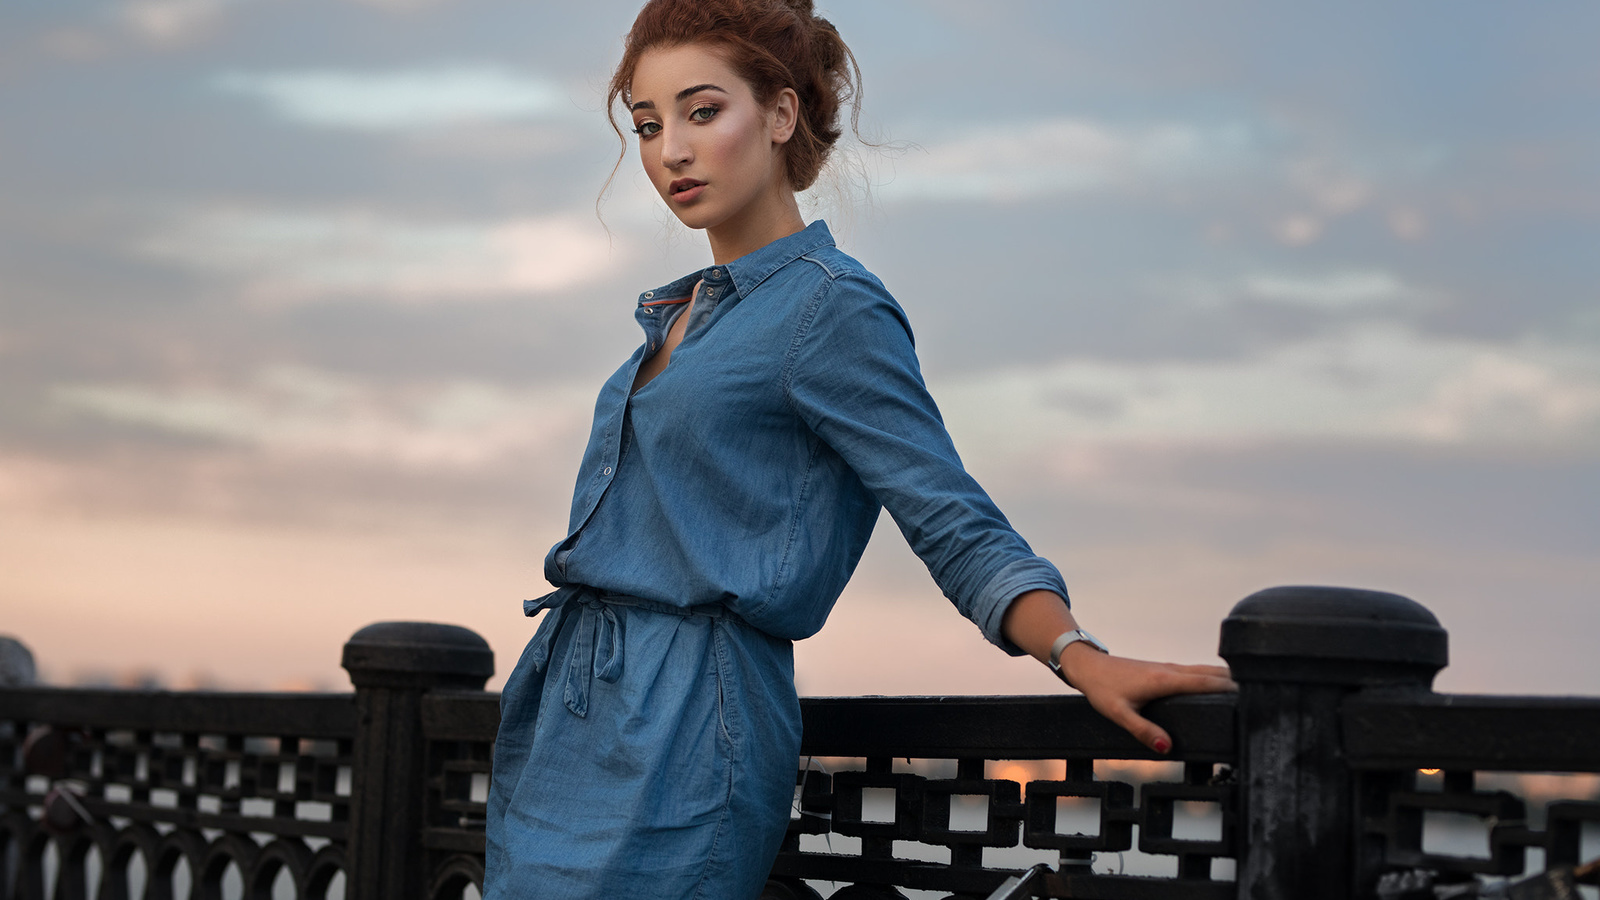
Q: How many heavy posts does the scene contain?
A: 2